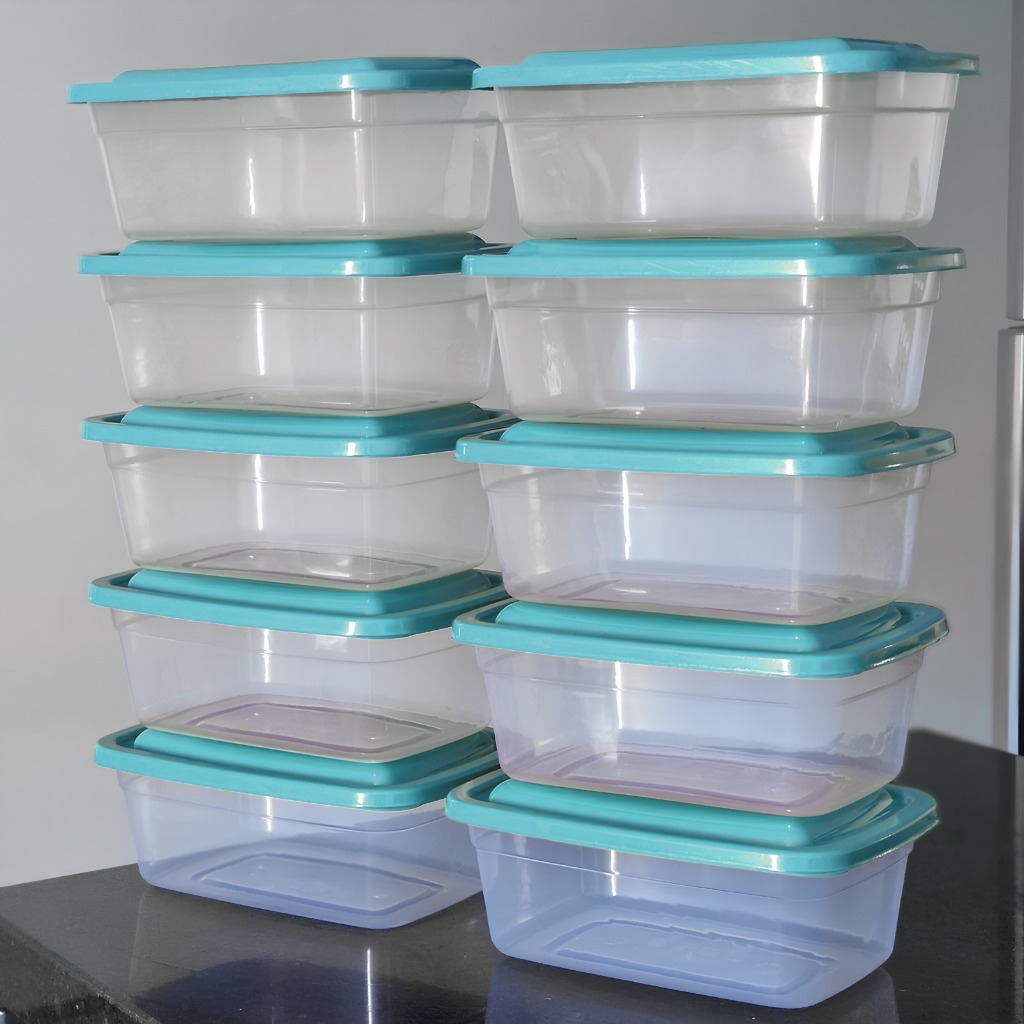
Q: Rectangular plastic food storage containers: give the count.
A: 10